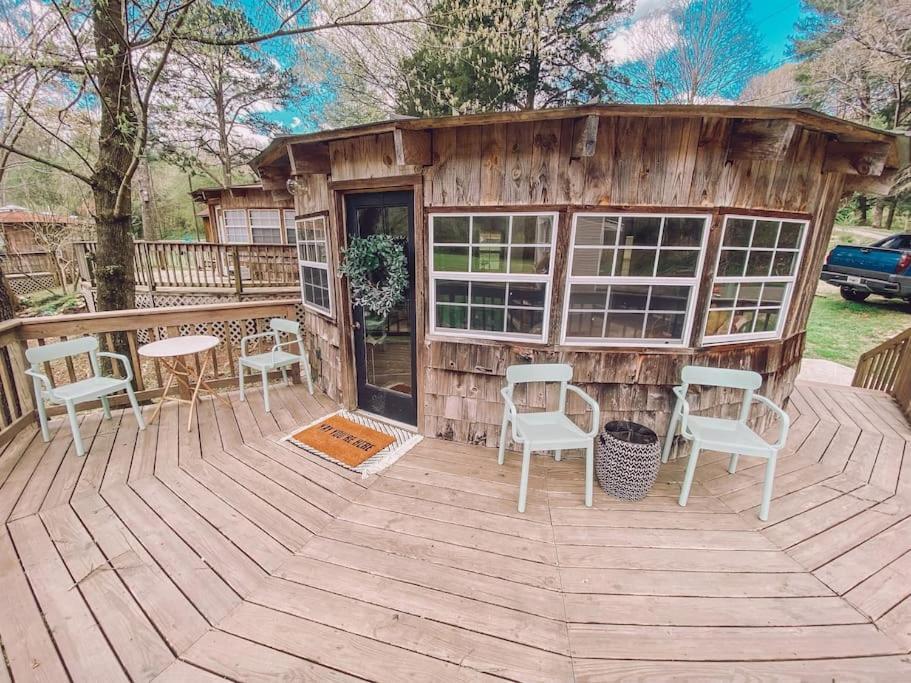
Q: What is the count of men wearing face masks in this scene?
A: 0